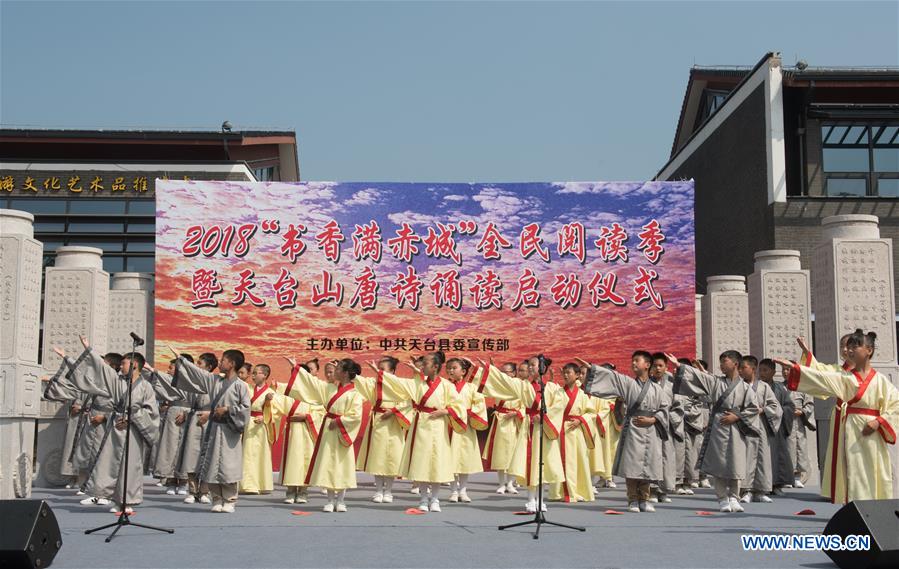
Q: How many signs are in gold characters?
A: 1